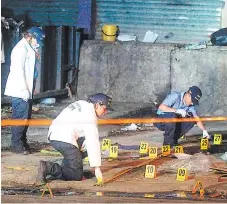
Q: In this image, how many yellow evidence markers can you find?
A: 10